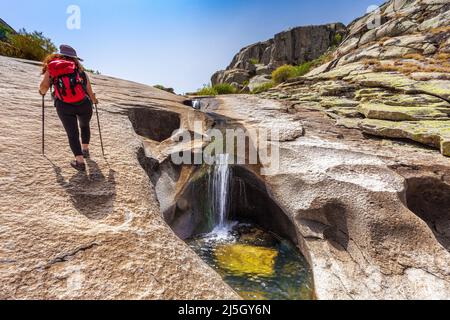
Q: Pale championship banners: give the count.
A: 0